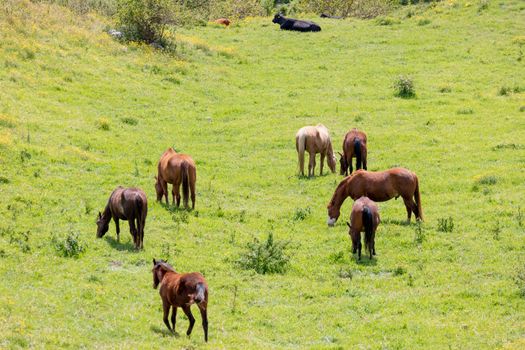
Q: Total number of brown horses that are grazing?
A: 5